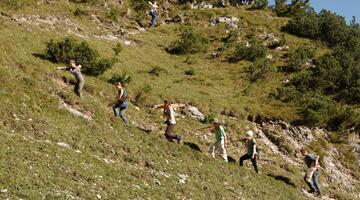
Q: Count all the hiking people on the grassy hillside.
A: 7